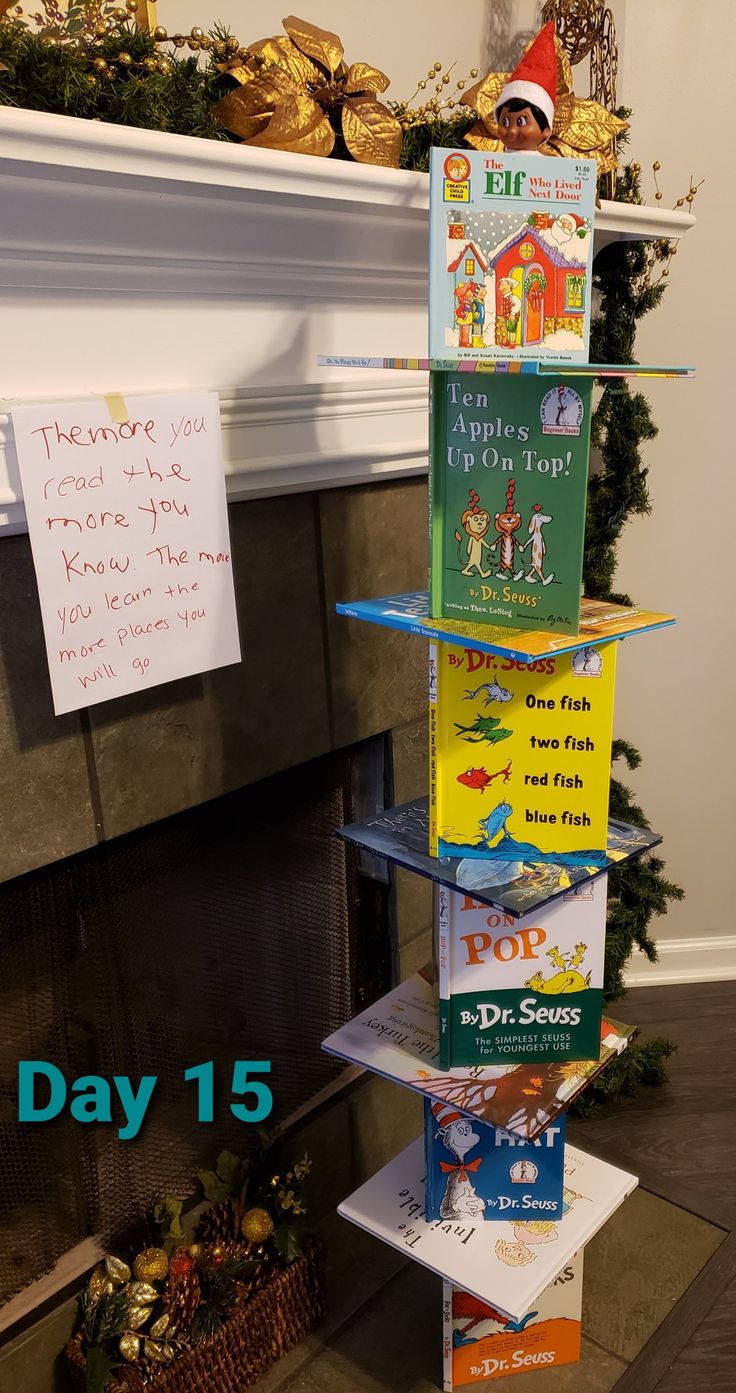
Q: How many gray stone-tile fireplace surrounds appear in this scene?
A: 1